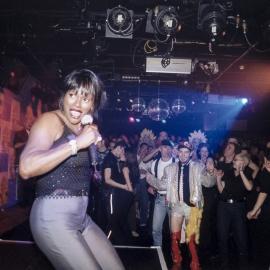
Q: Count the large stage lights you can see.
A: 3